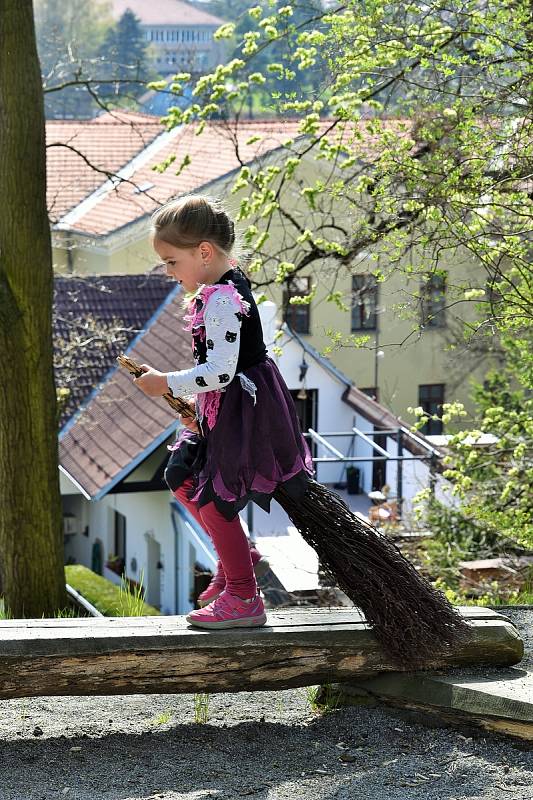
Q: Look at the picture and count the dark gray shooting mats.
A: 0